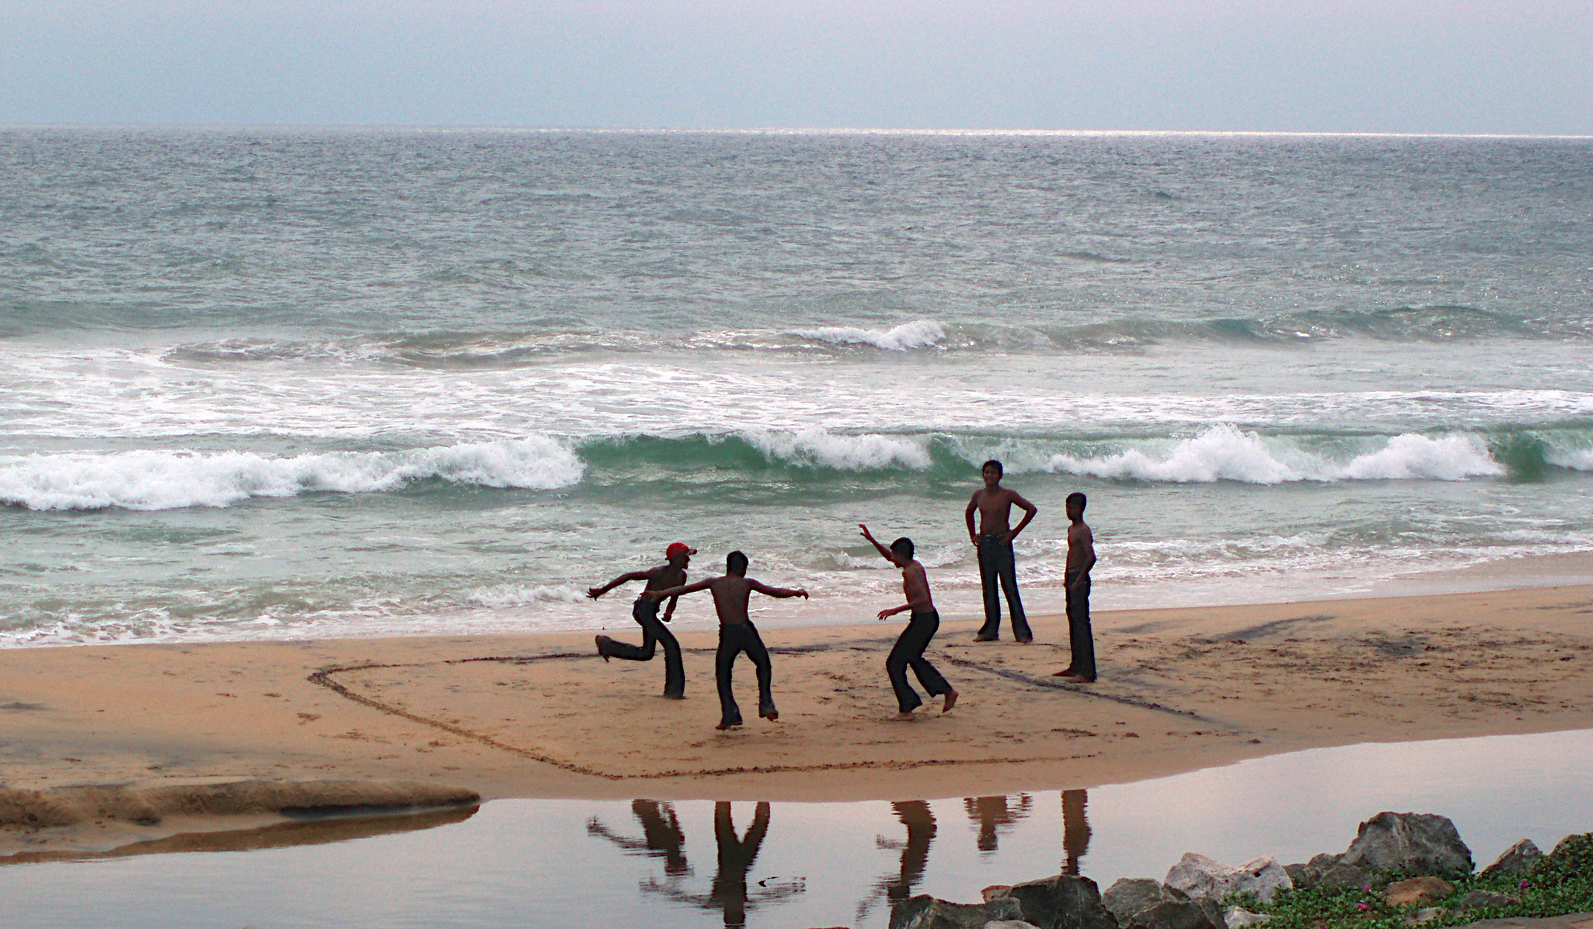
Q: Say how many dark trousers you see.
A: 5